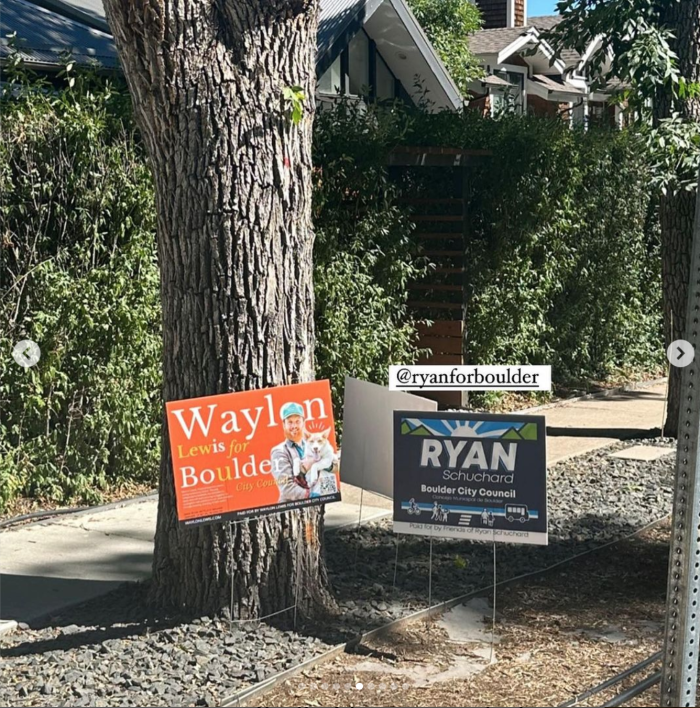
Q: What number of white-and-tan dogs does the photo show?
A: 1